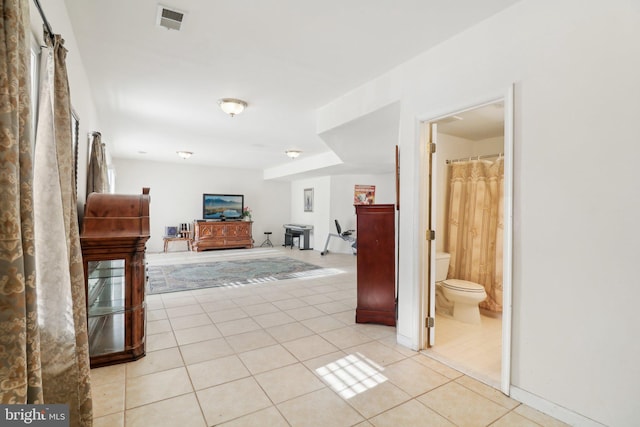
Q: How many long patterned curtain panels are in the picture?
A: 2